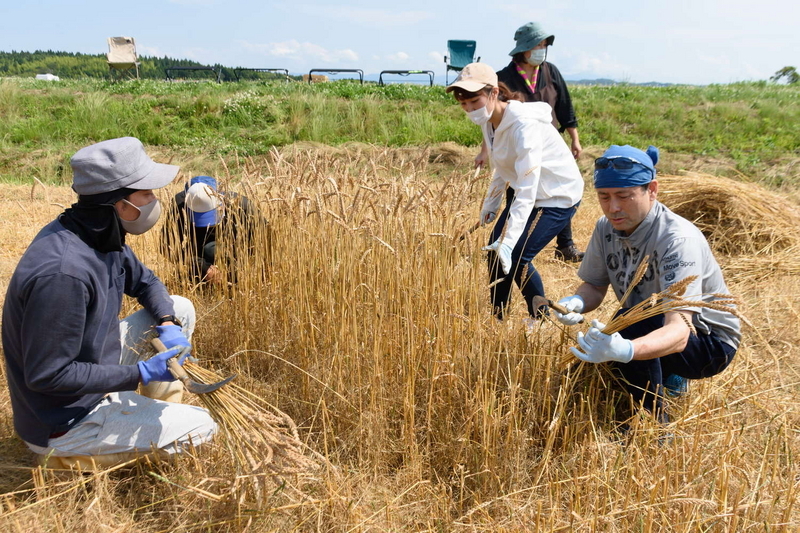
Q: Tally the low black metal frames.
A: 4